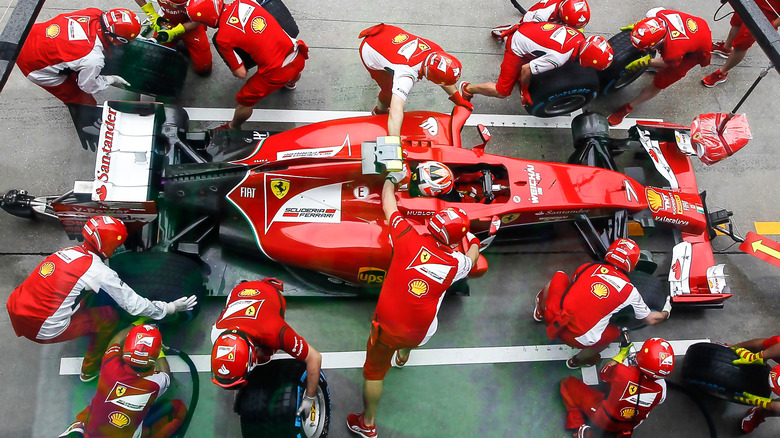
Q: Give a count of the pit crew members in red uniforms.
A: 15